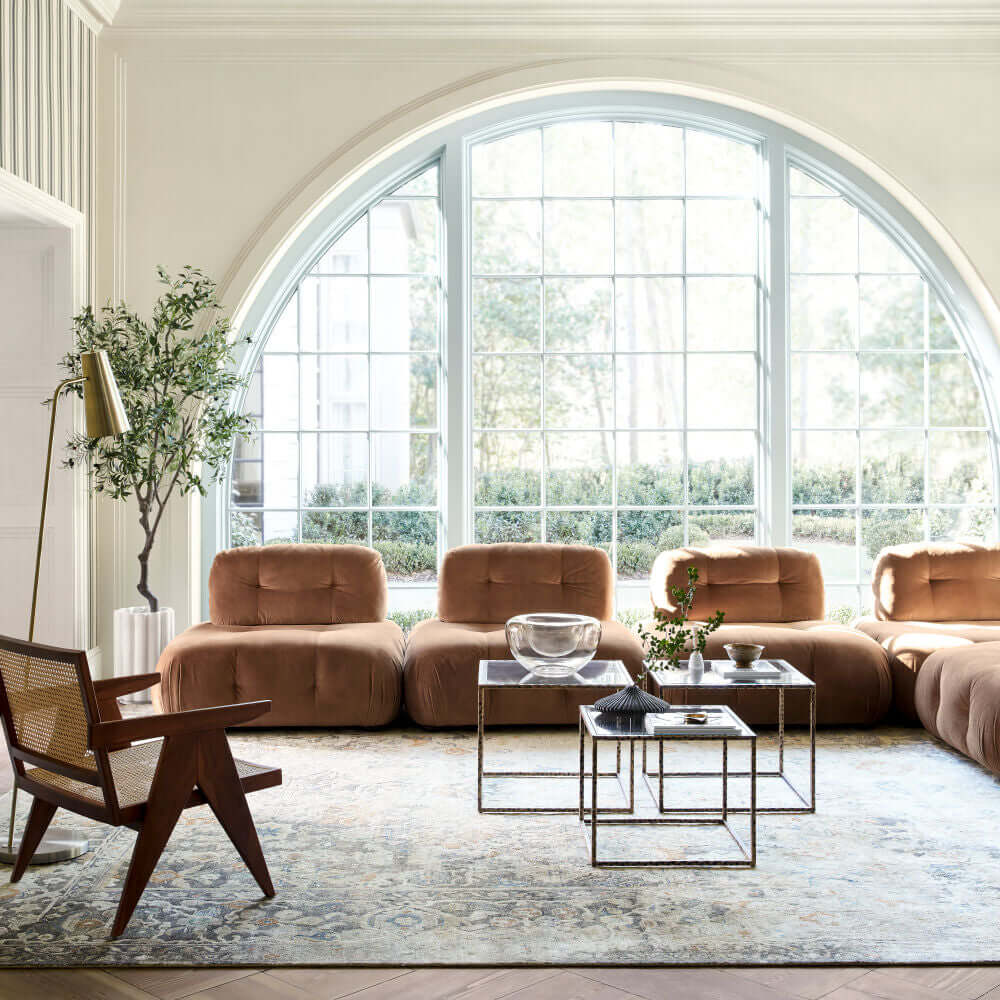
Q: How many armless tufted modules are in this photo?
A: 5